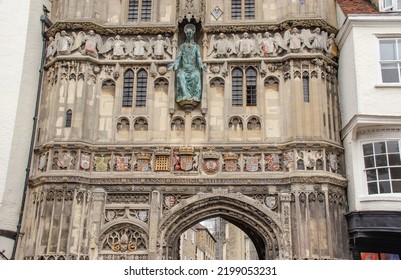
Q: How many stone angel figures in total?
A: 12